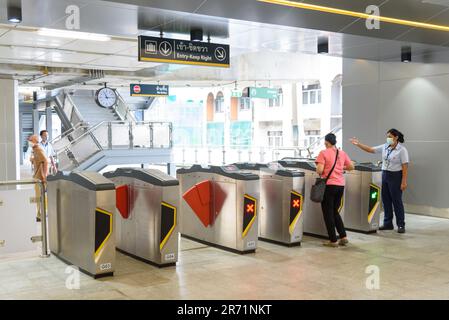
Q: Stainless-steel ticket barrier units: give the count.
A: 6